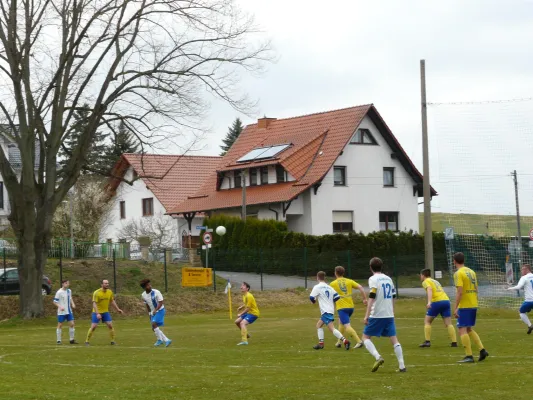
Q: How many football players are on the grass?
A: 10